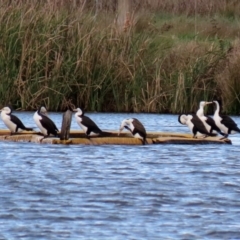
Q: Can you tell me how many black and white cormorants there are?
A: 7